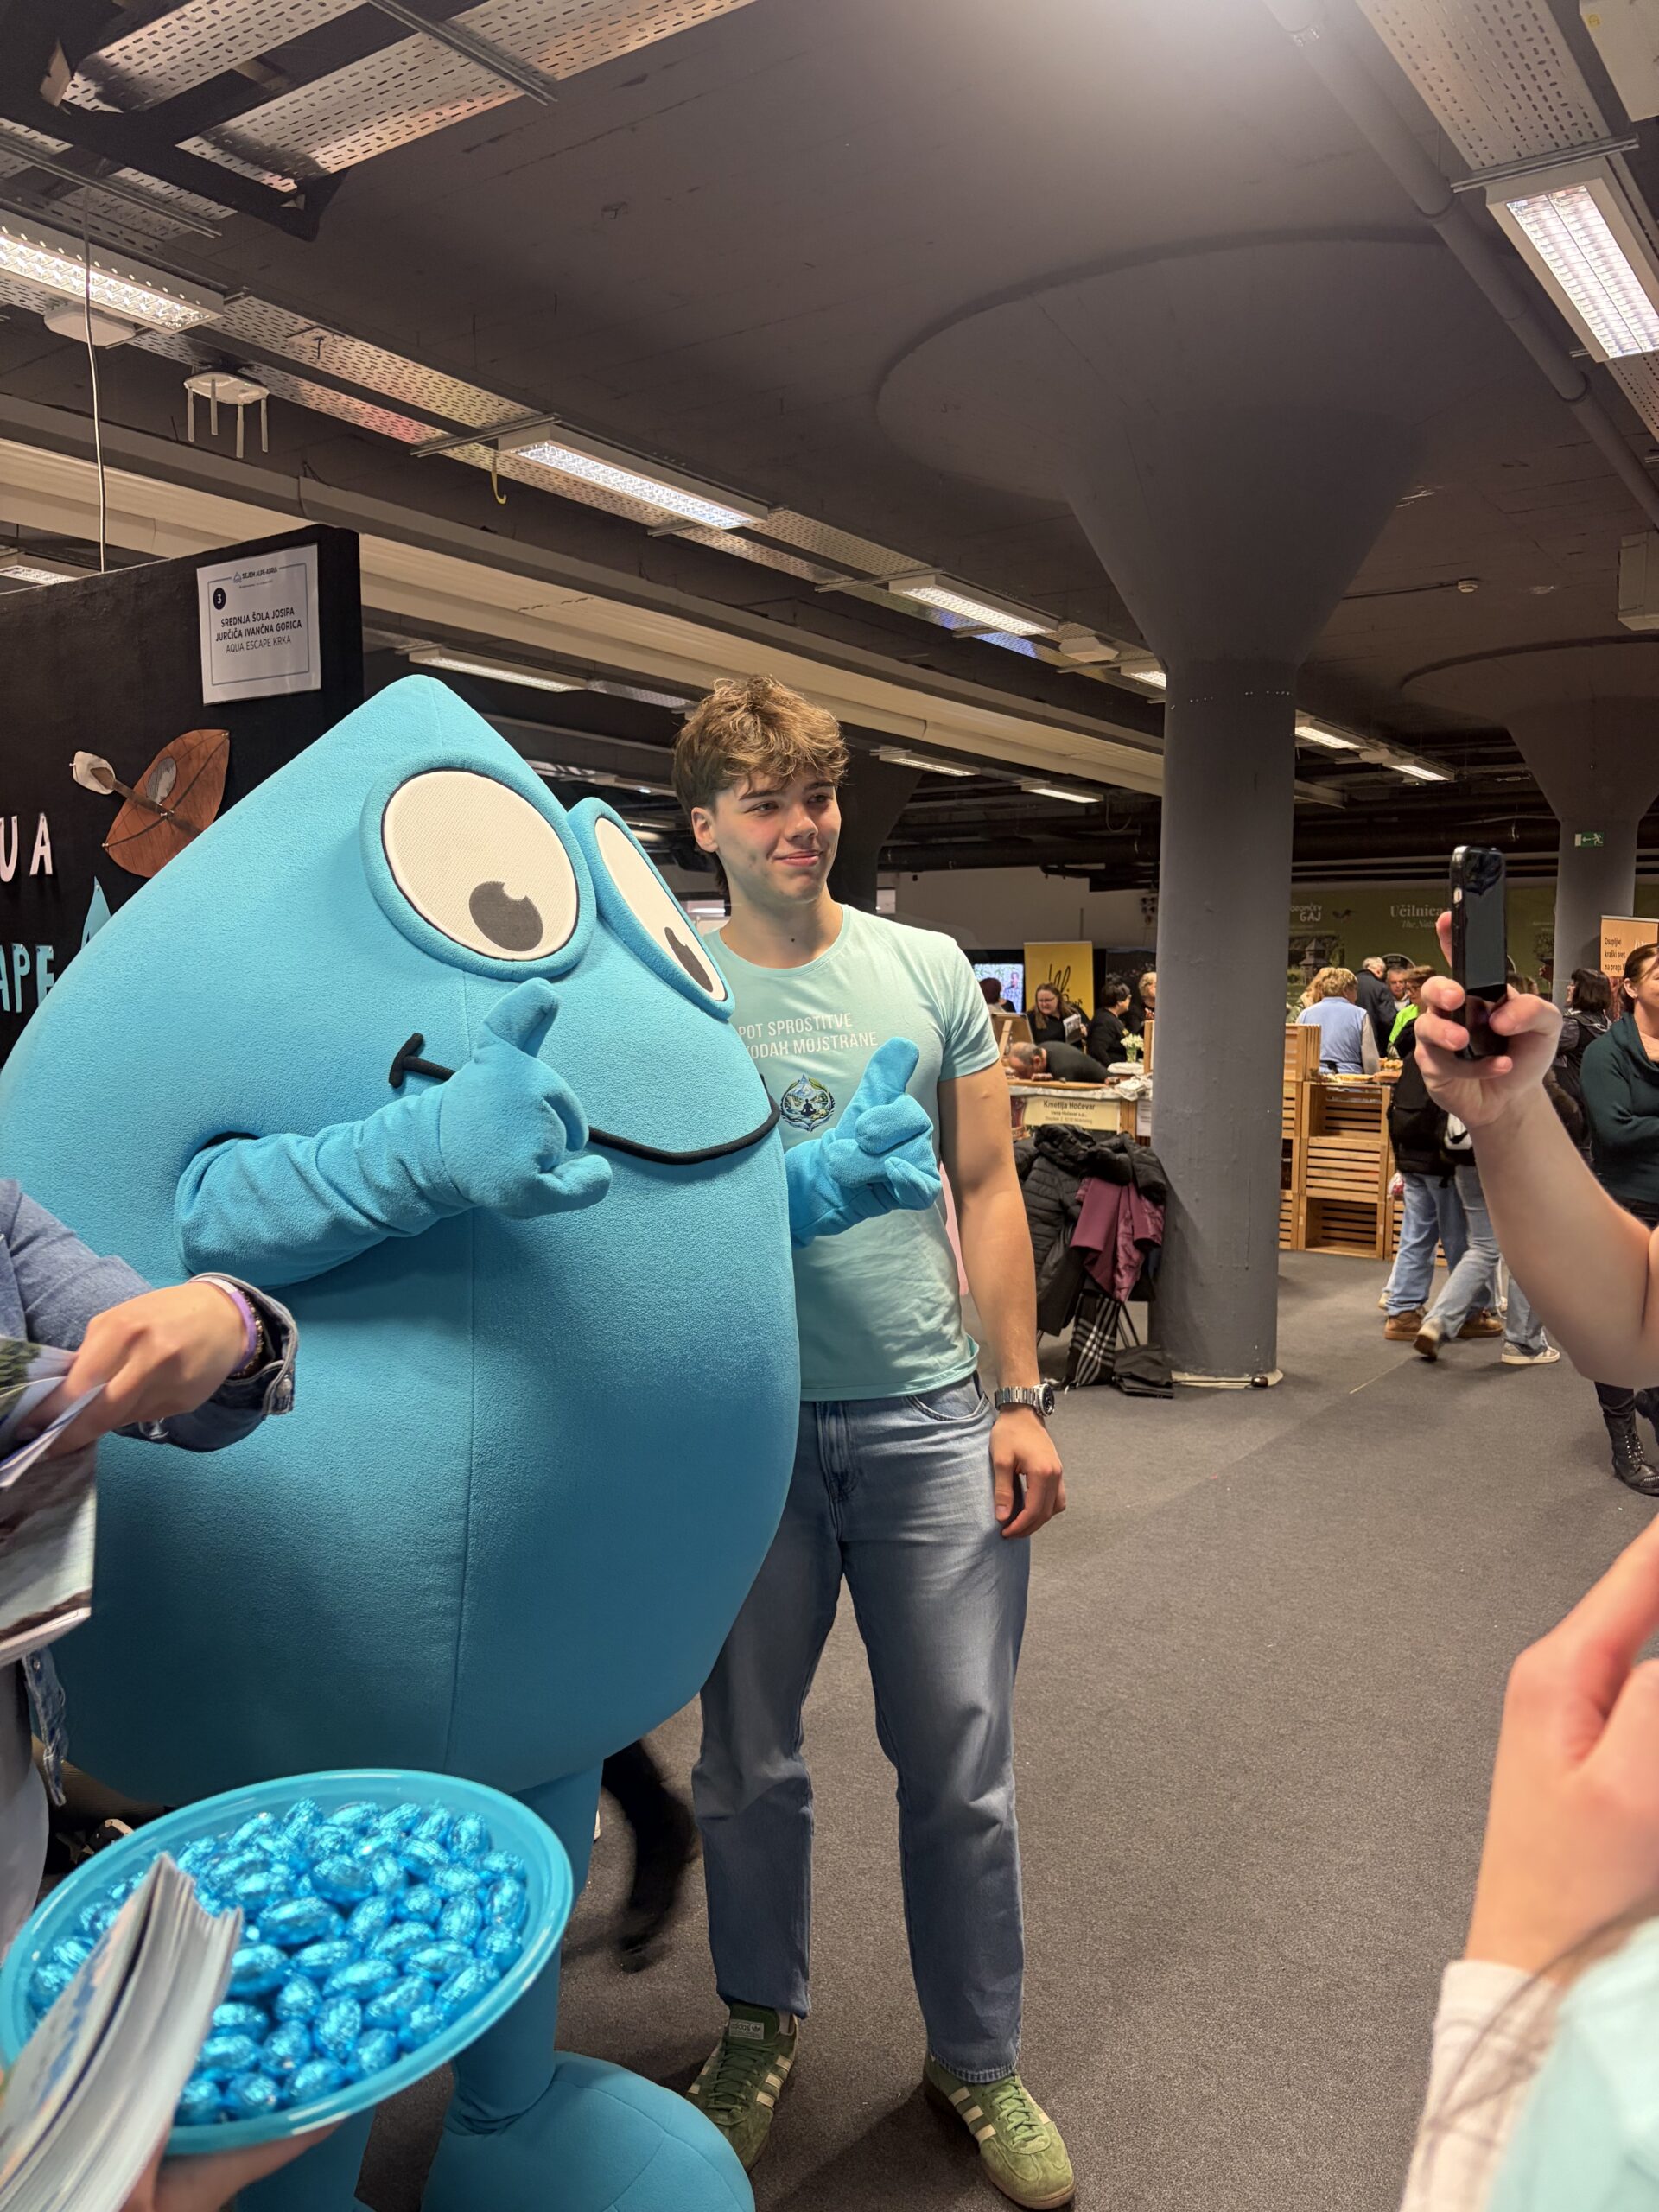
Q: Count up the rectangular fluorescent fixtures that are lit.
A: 11